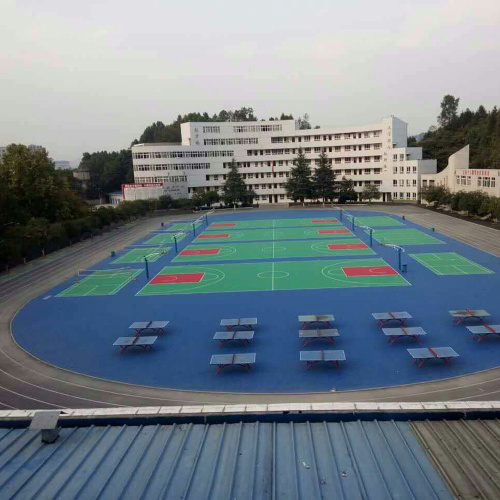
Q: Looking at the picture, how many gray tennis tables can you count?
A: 13